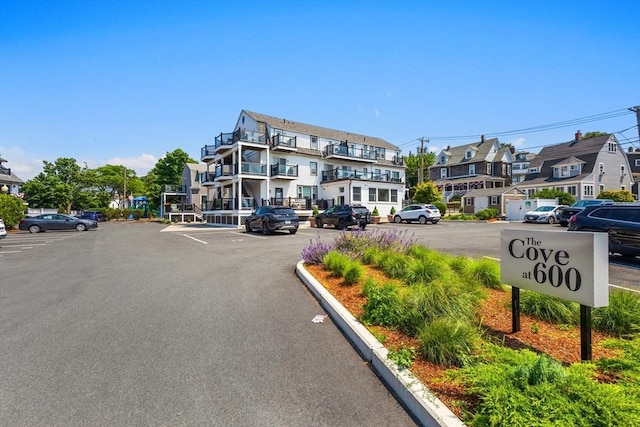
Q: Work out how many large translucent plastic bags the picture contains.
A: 0